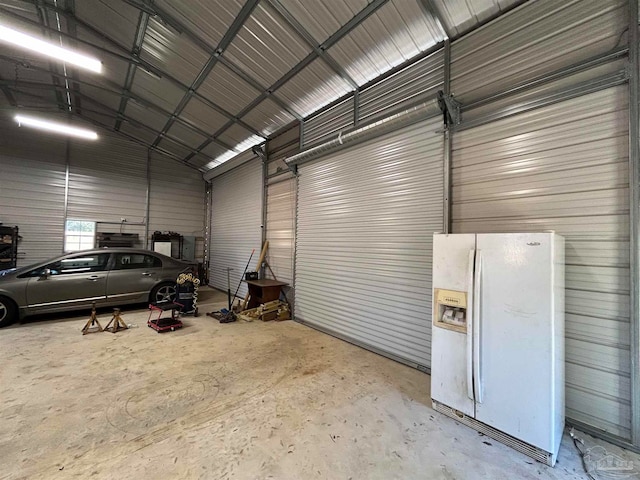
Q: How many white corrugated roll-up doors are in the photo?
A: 2